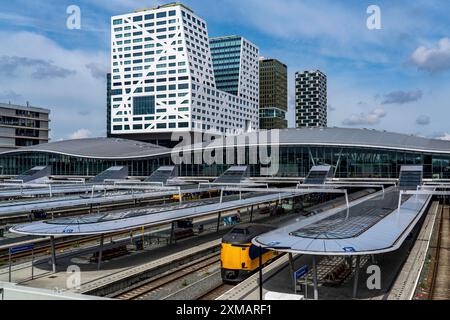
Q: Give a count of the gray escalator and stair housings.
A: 6